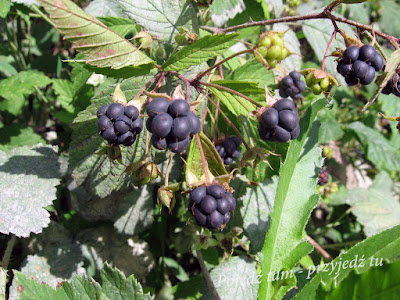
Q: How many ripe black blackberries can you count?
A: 8